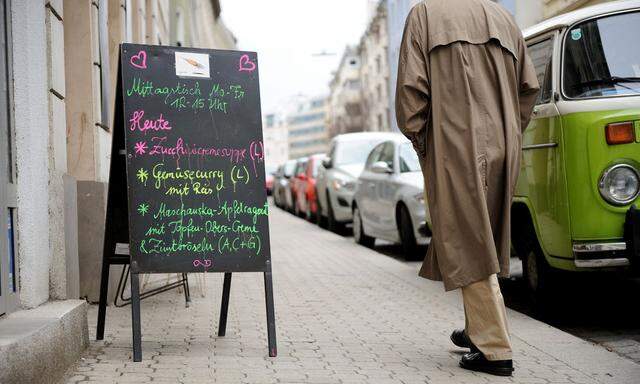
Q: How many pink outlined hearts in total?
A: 2